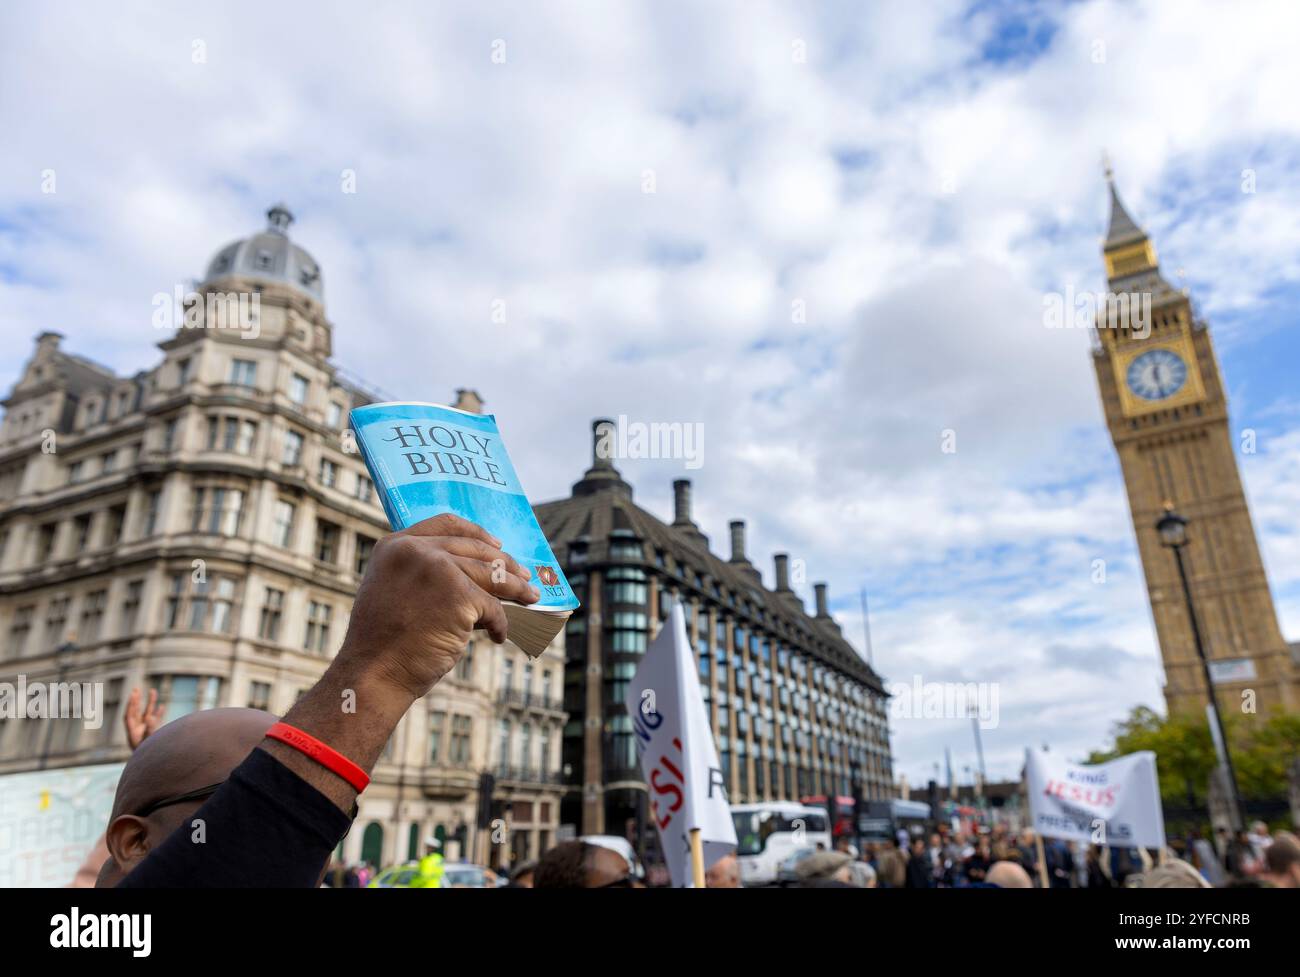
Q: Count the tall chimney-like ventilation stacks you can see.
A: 5